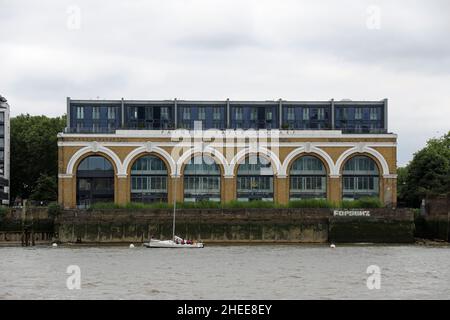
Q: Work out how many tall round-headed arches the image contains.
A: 6